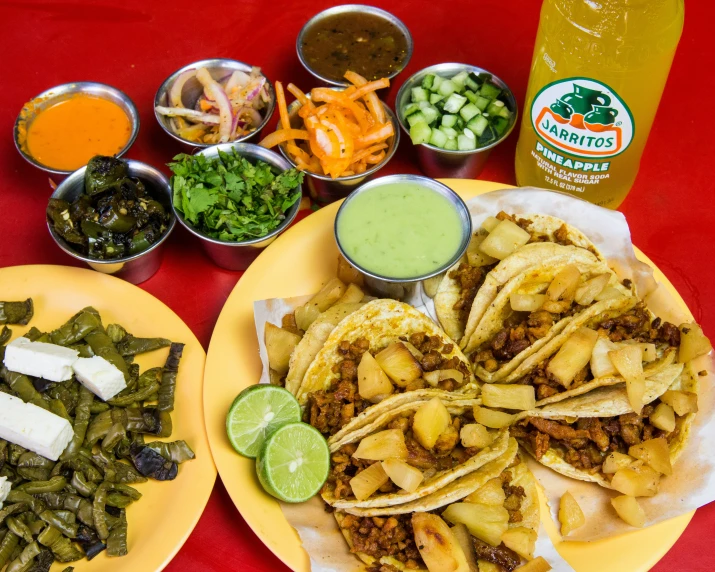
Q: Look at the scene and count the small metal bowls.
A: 8